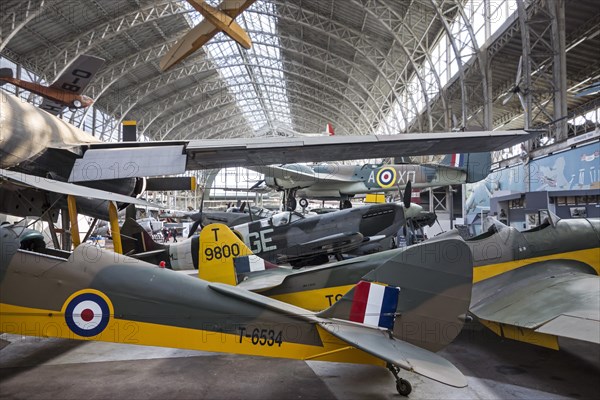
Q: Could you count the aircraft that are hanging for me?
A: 2